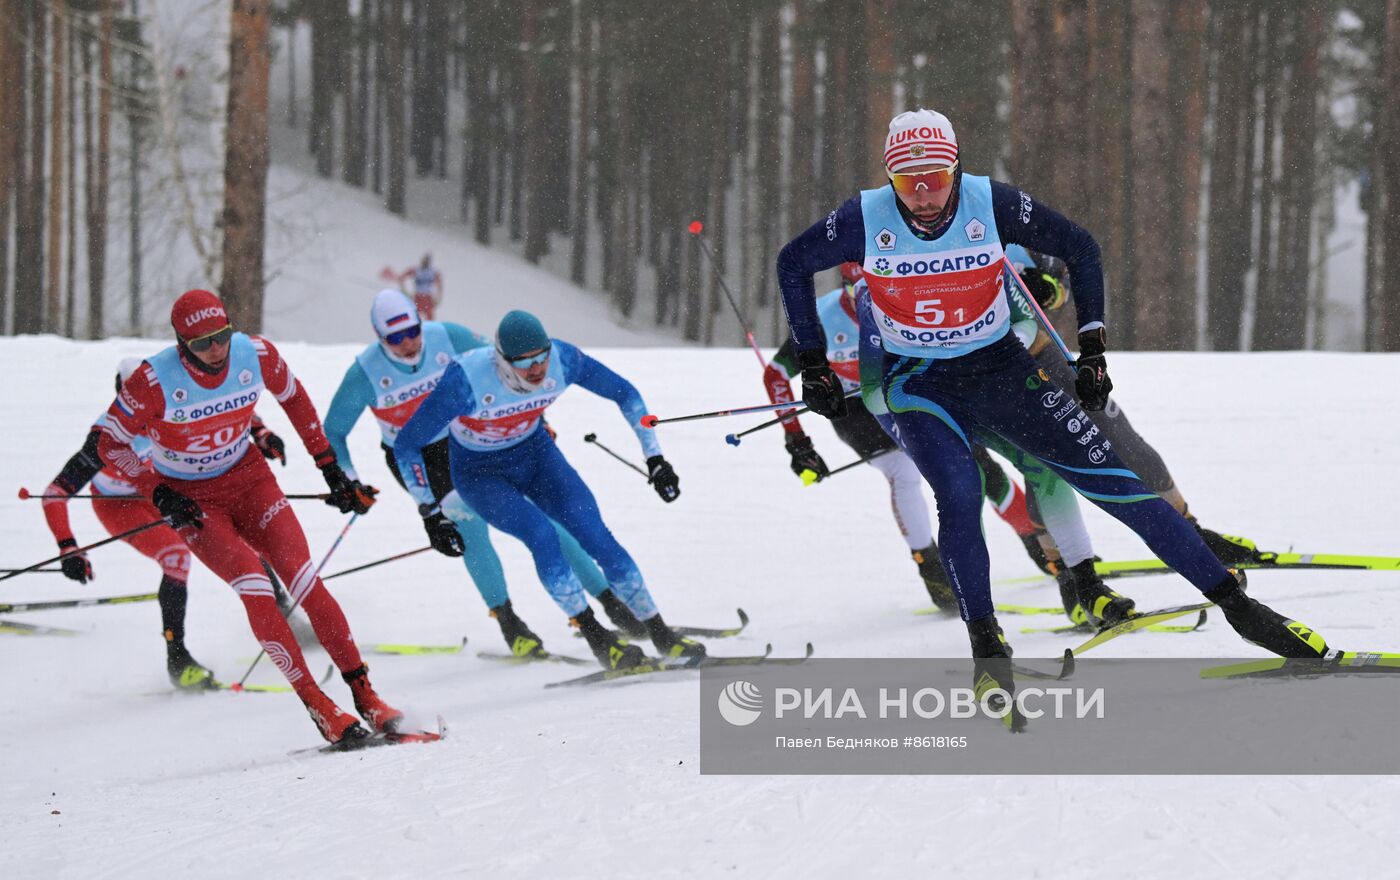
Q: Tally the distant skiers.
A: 1